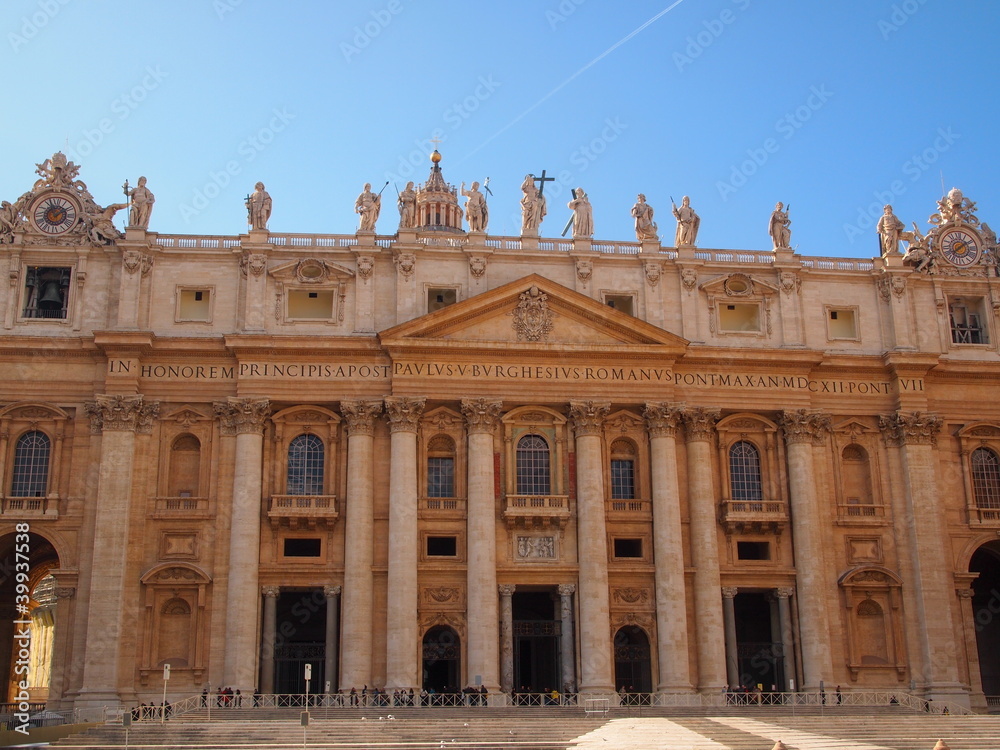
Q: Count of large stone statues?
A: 11